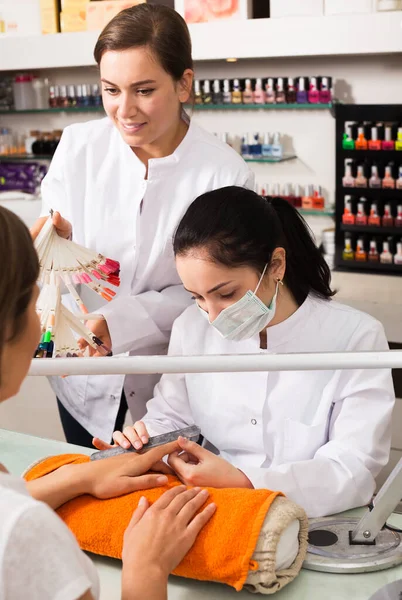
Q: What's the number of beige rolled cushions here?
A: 1